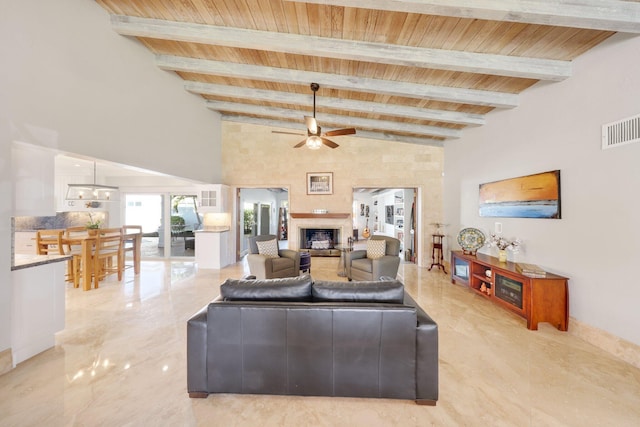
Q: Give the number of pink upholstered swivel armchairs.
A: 0